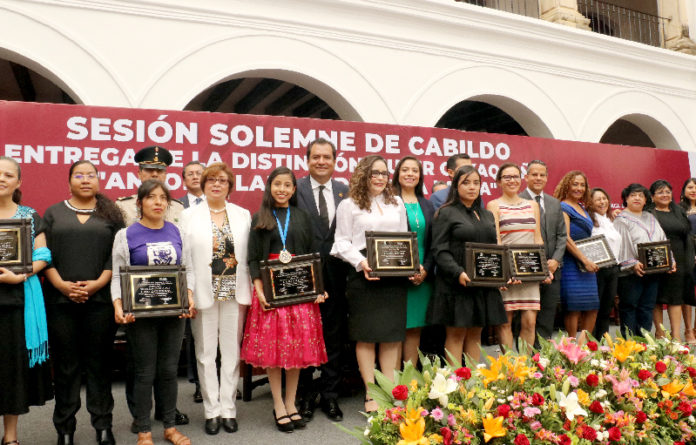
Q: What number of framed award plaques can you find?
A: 8